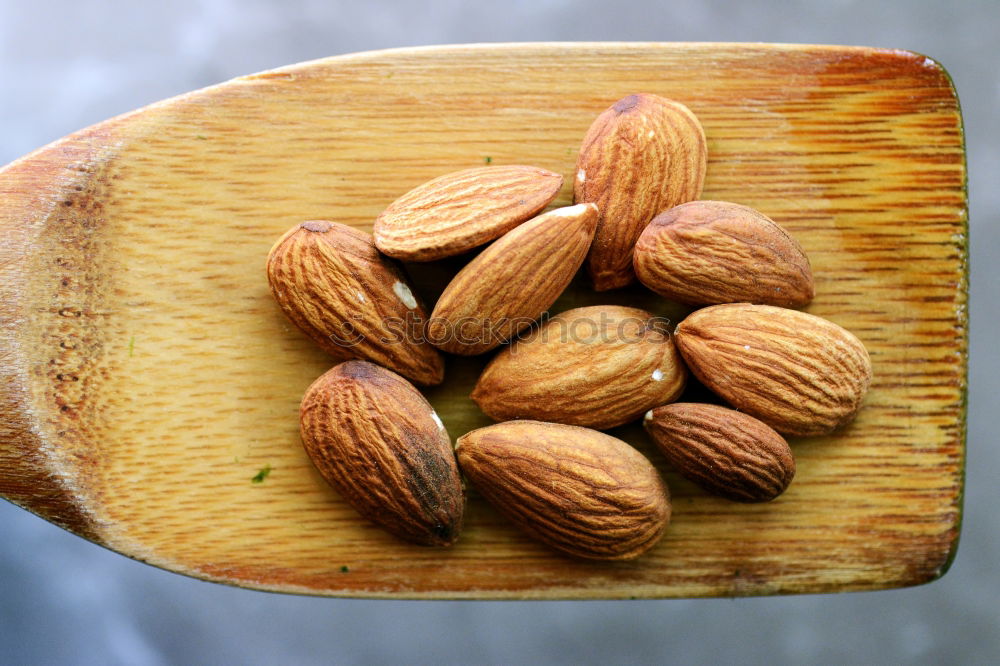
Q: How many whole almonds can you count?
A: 10